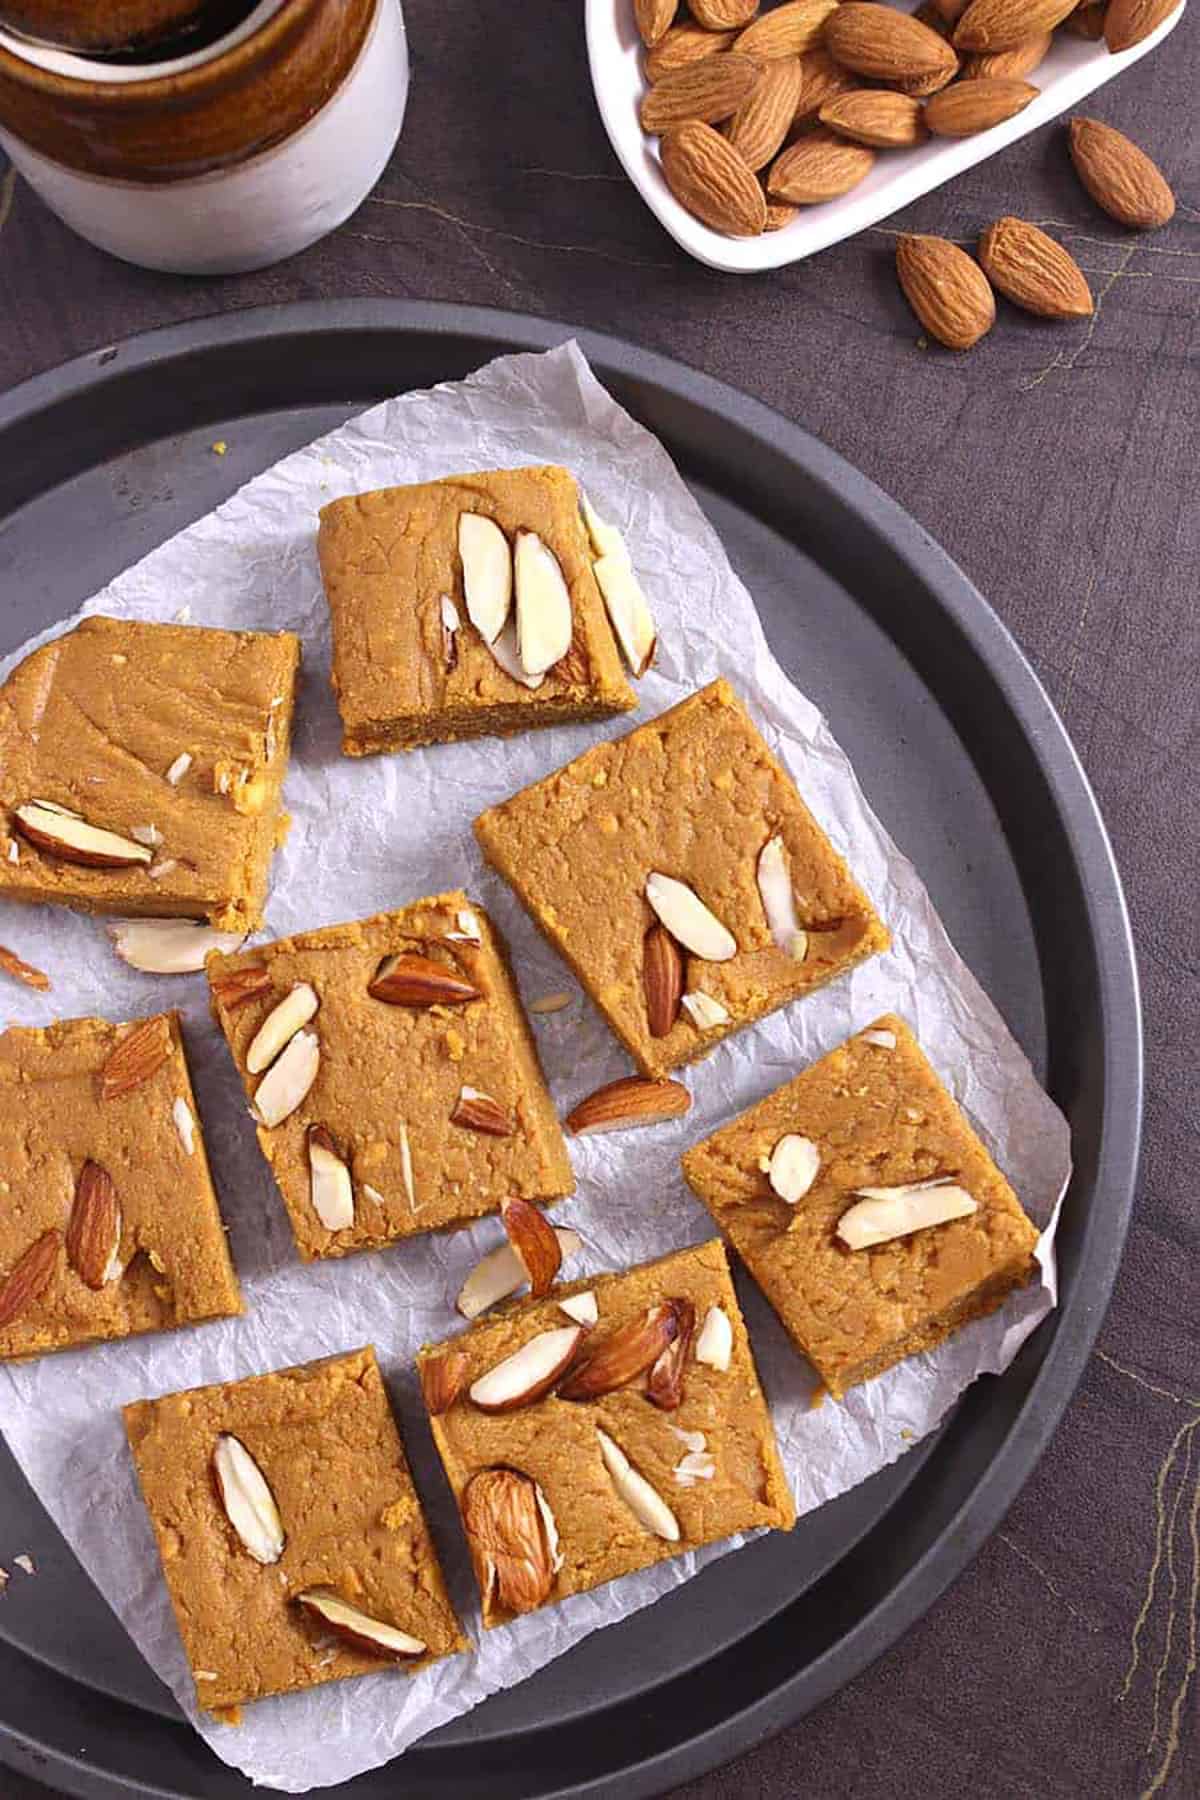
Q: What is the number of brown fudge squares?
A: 8